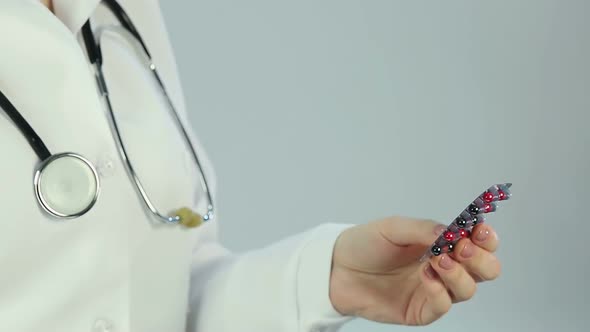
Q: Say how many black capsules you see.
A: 5